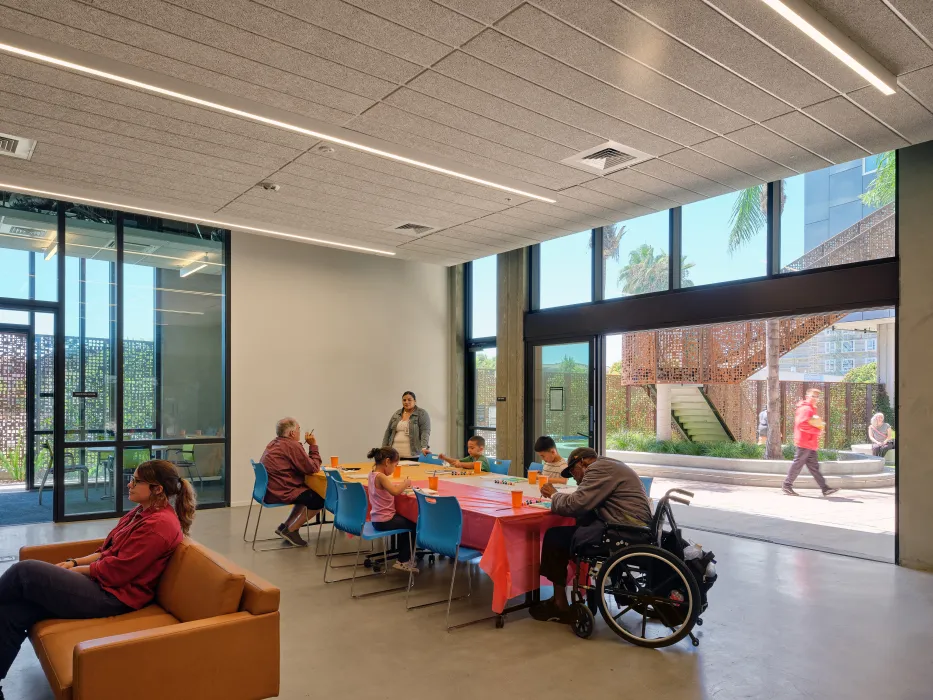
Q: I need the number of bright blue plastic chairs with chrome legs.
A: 8